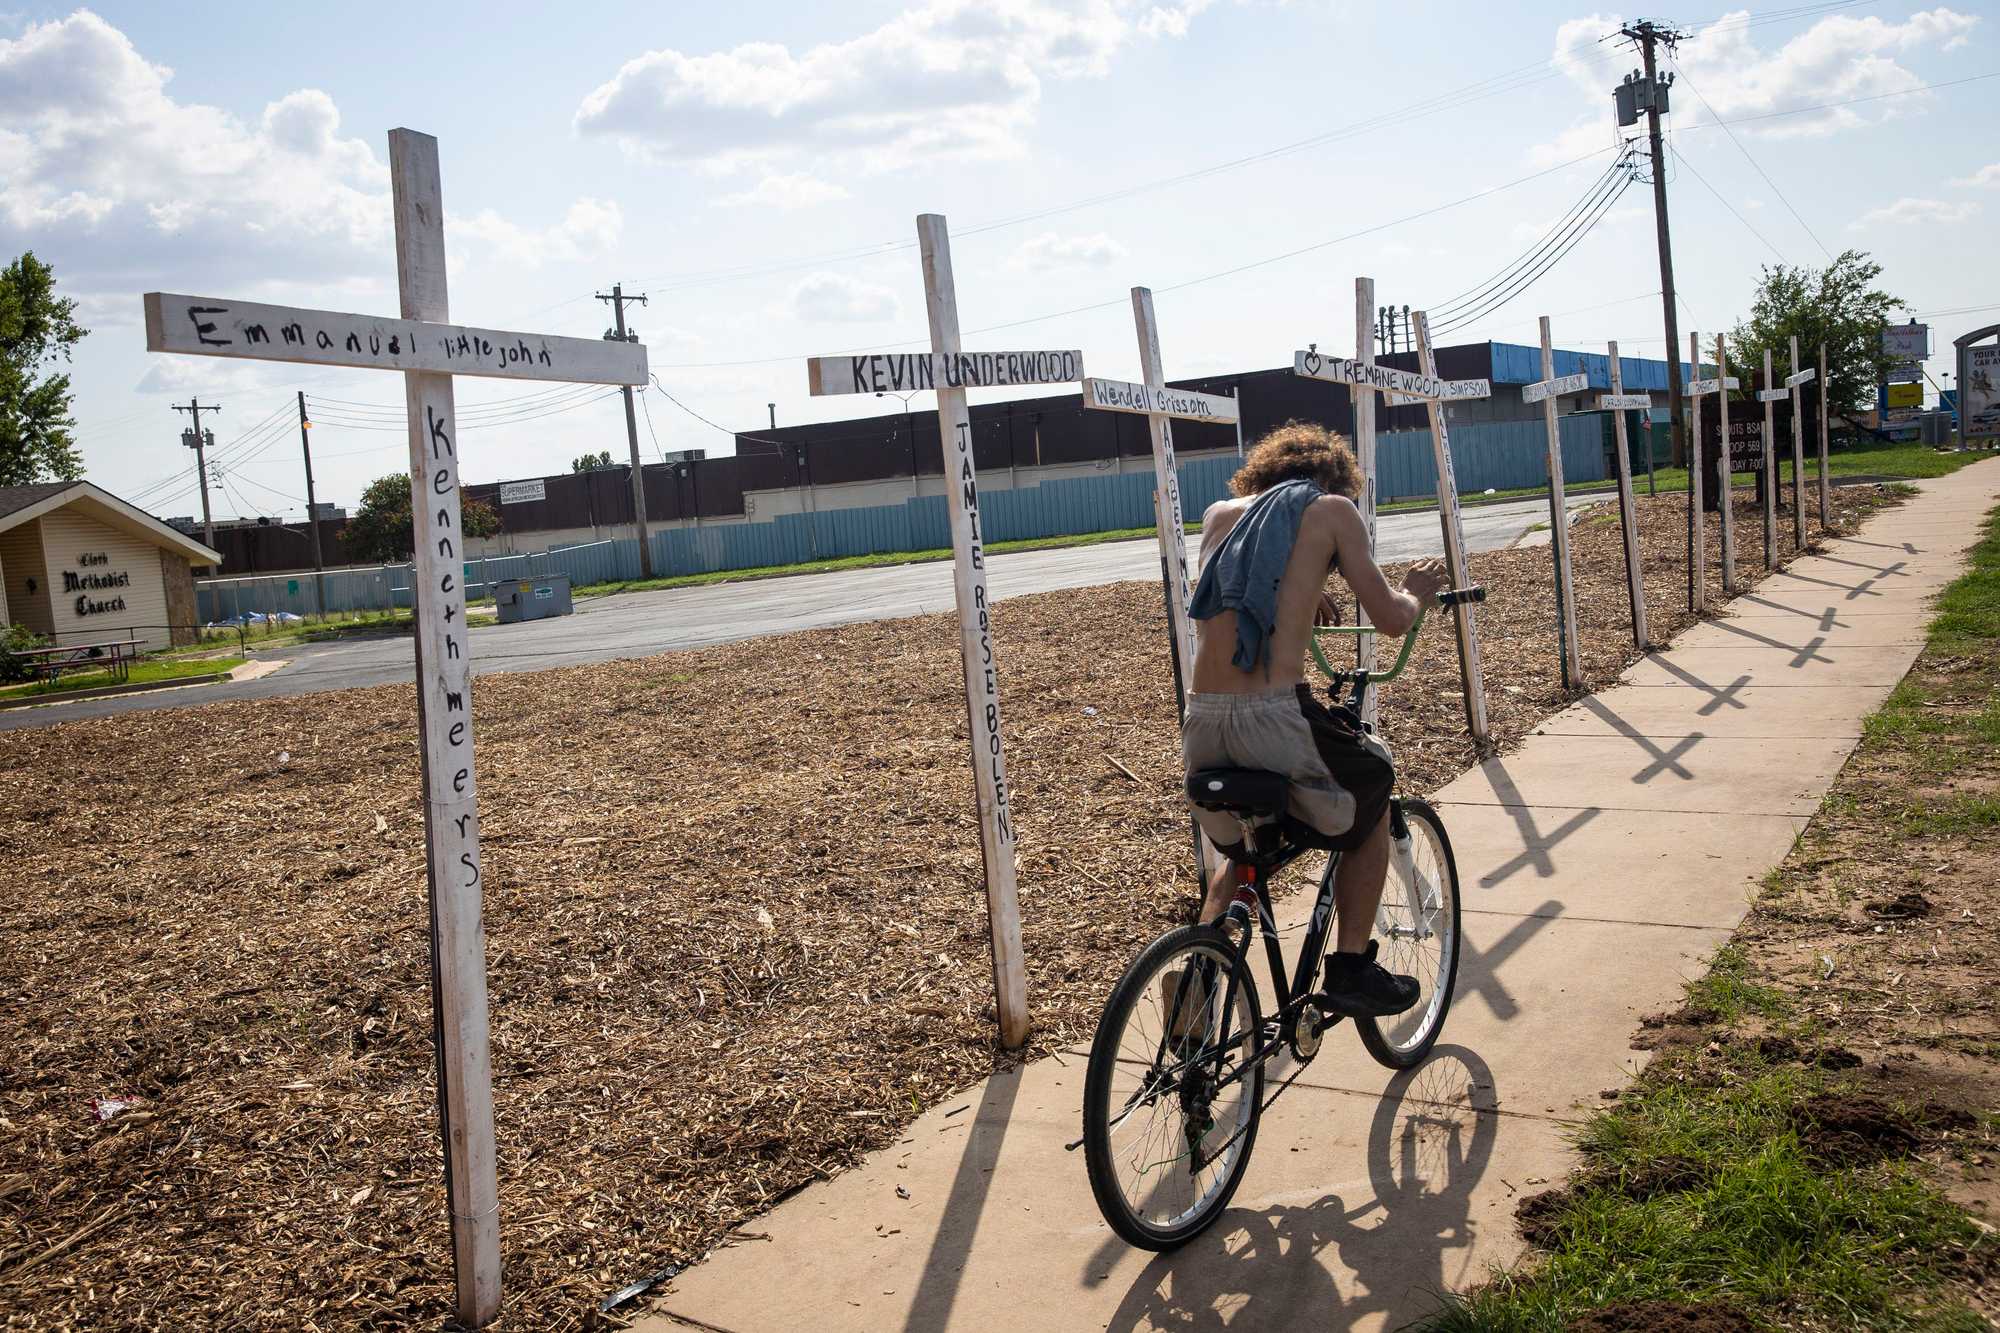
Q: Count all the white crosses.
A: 12